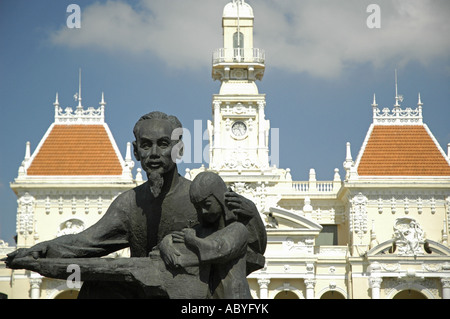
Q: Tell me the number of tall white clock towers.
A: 1